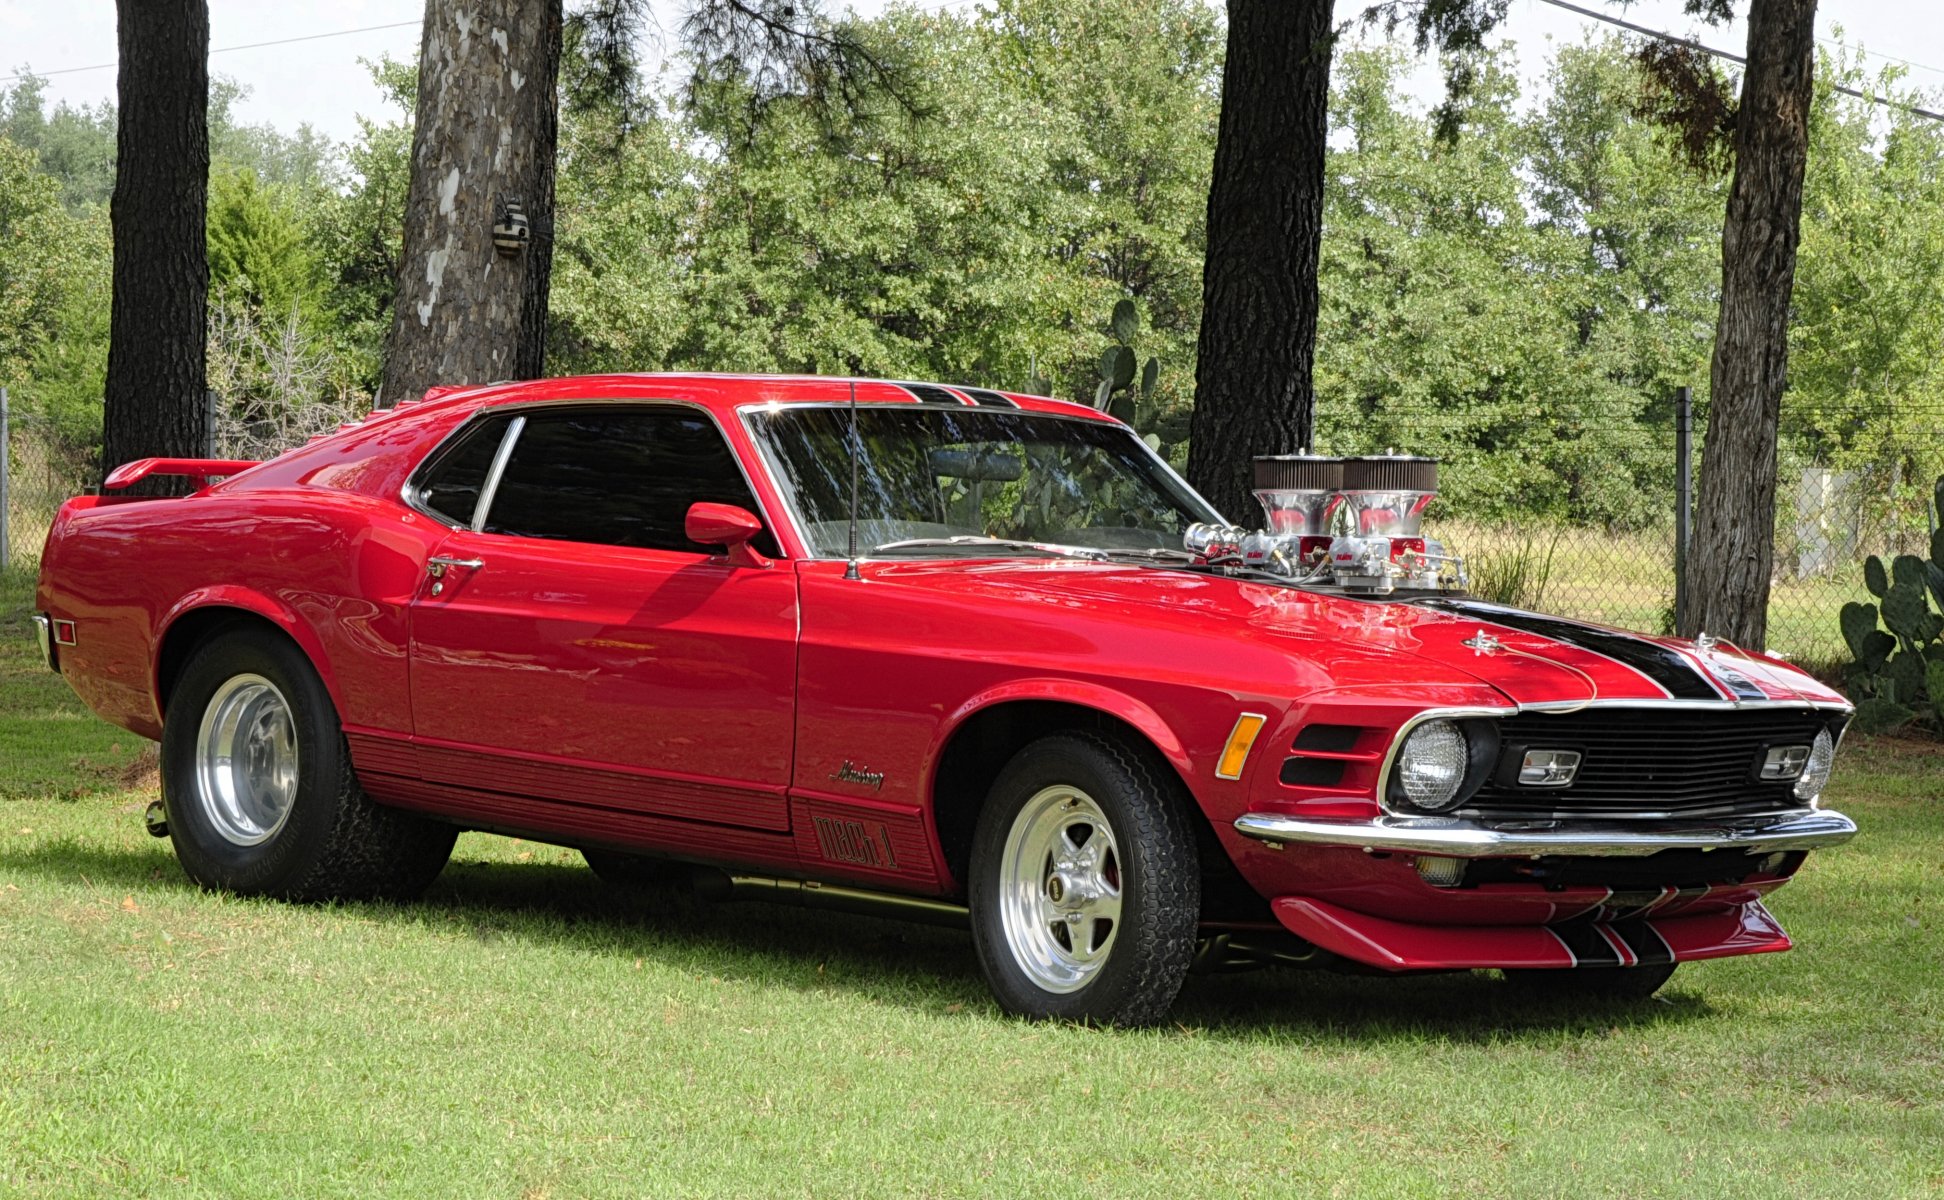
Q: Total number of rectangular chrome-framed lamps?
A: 4